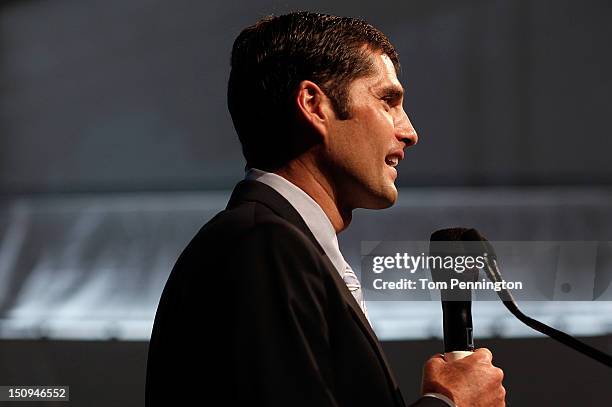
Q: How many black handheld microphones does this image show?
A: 1